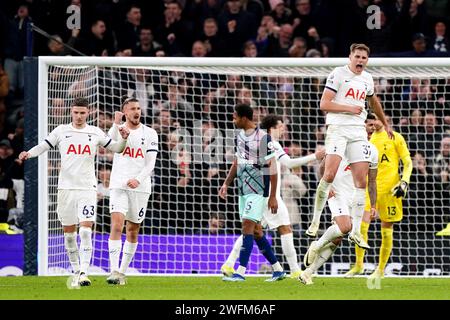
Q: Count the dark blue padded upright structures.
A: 1